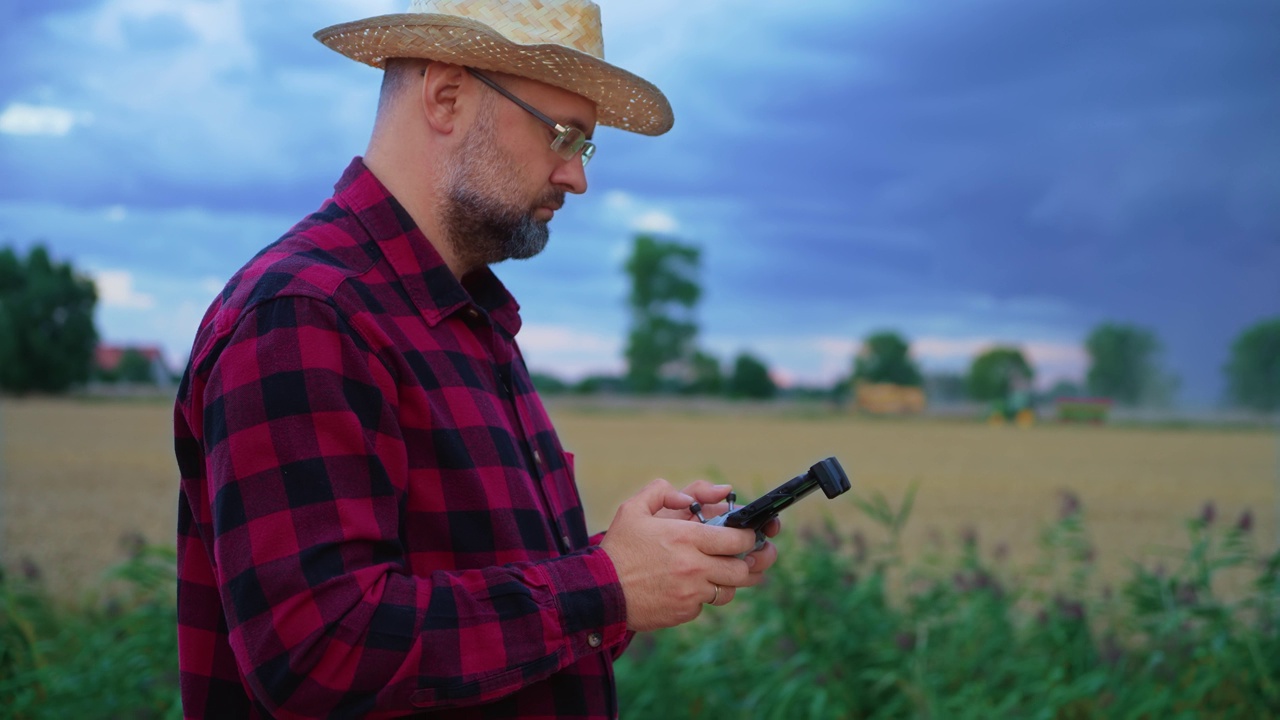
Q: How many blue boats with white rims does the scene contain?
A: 0